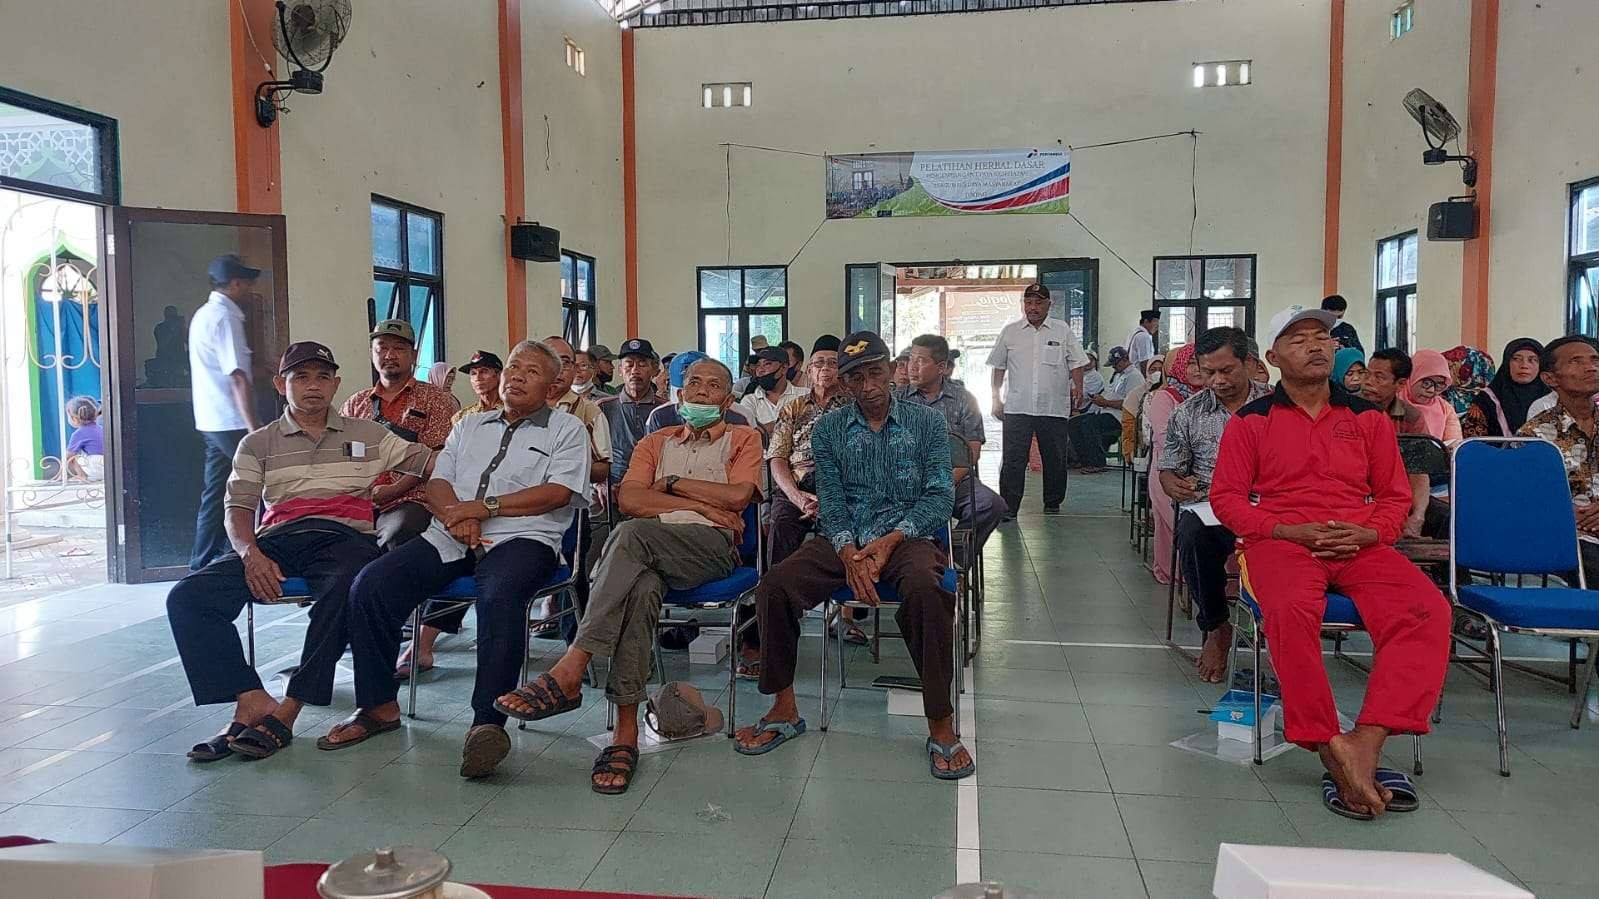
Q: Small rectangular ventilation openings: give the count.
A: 4